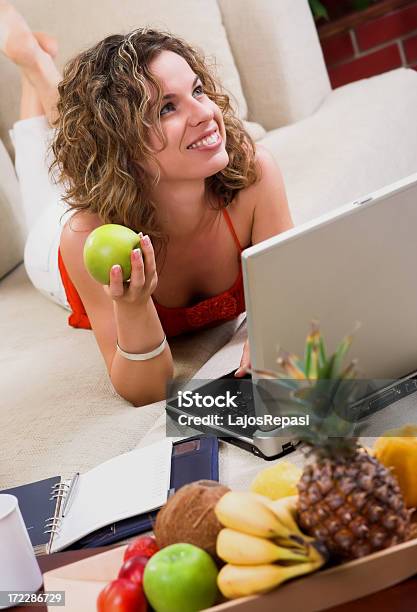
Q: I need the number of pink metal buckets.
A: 0